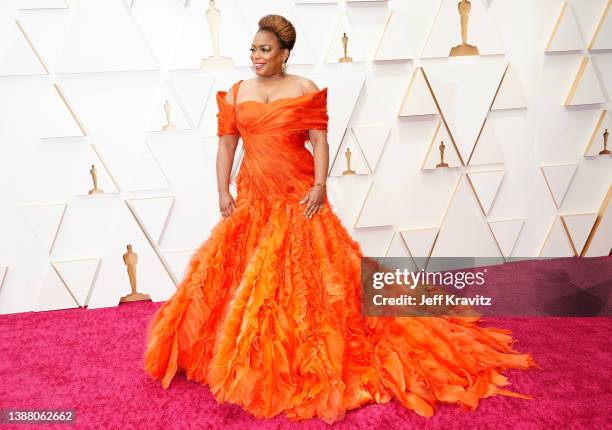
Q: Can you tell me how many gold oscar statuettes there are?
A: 9